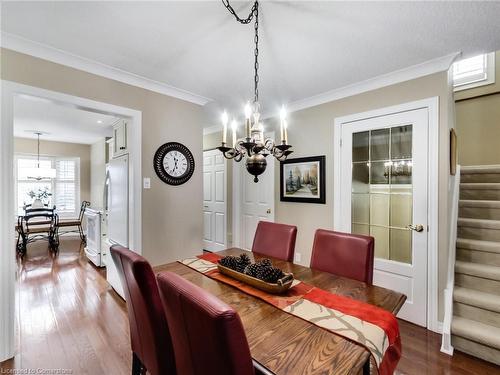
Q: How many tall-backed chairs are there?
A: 4